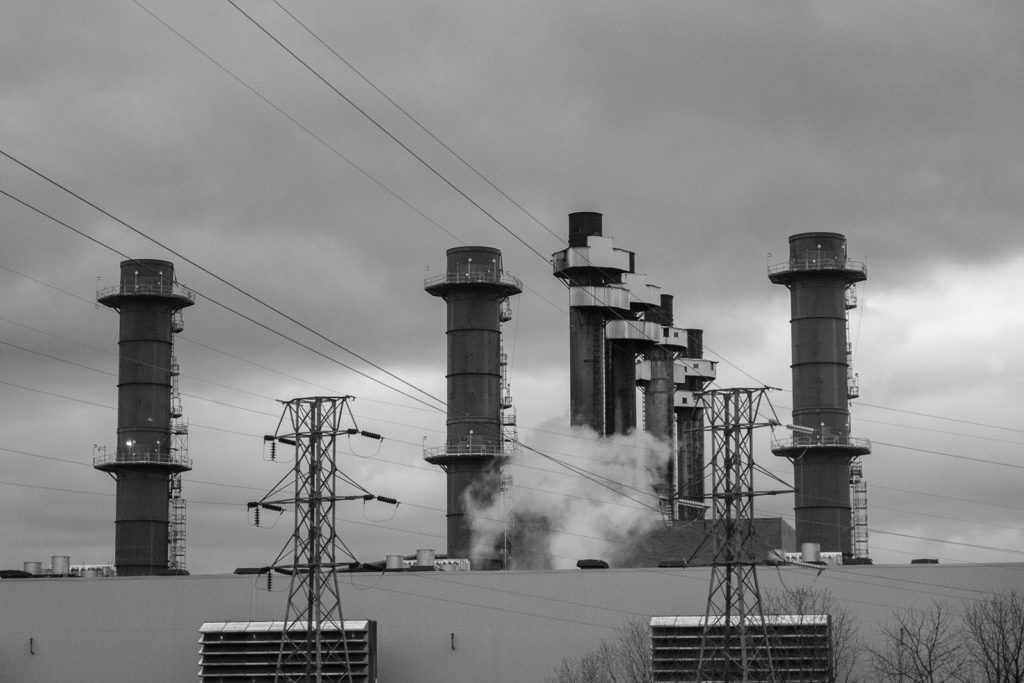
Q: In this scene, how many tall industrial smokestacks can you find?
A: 7